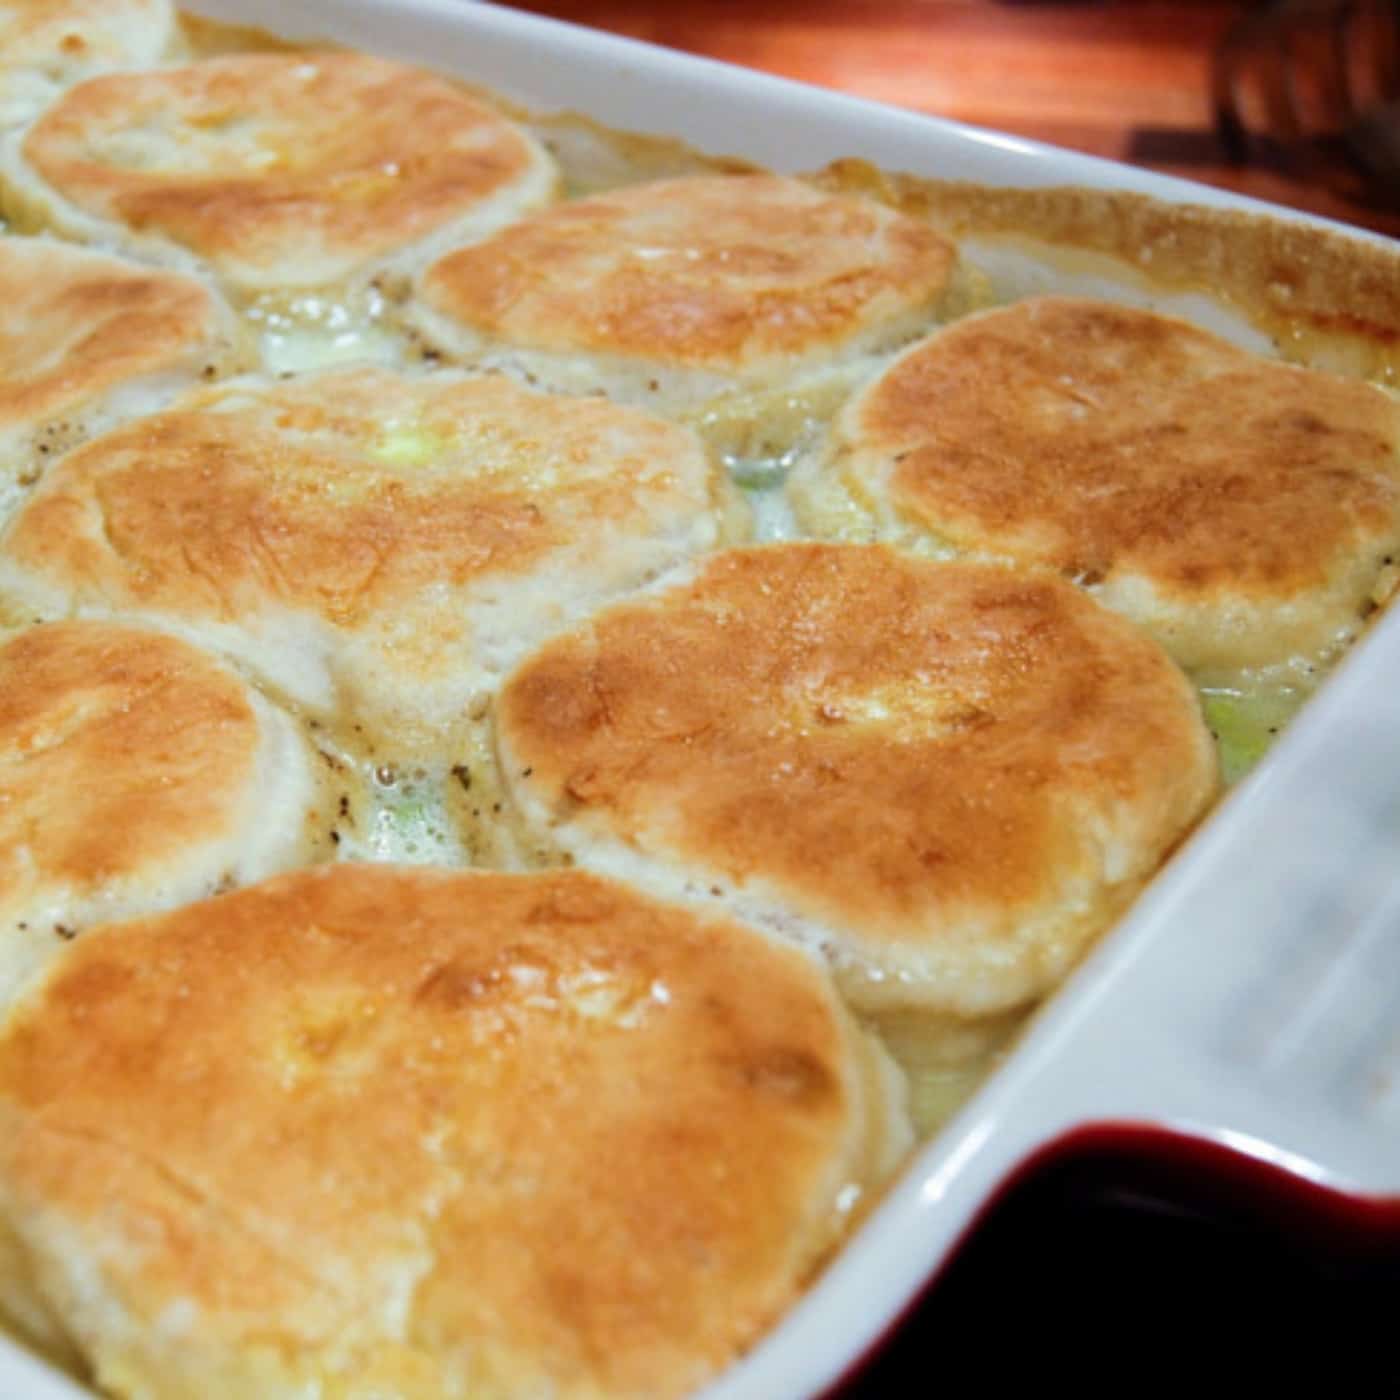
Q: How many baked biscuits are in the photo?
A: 9